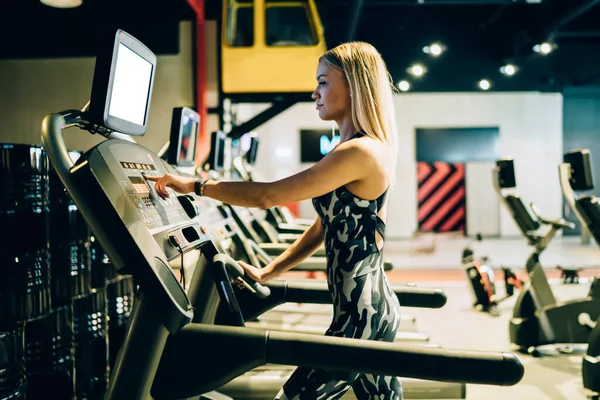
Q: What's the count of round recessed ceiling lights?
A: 6